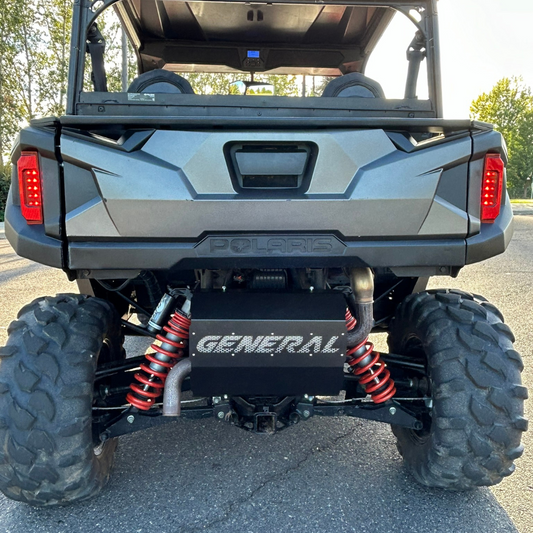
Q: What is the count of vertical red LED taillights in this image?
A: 2